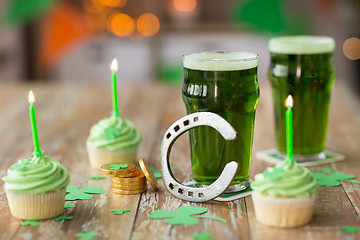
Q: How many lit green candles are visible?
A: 3